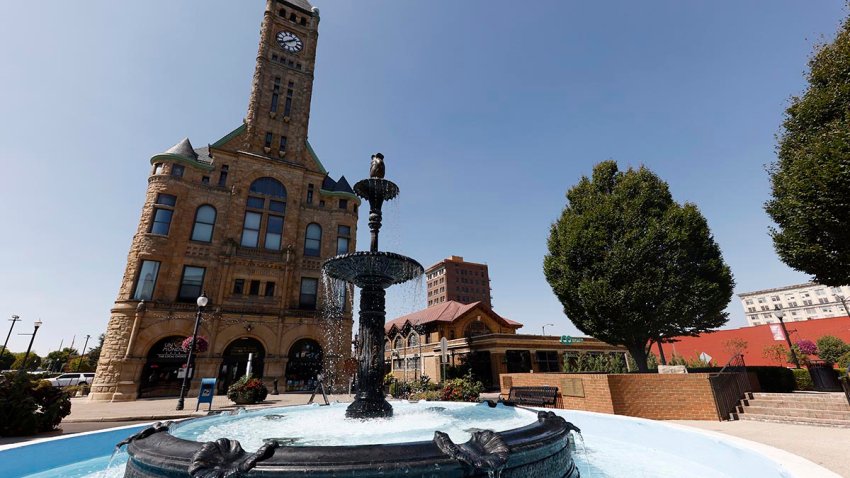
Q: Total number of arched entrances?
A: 3